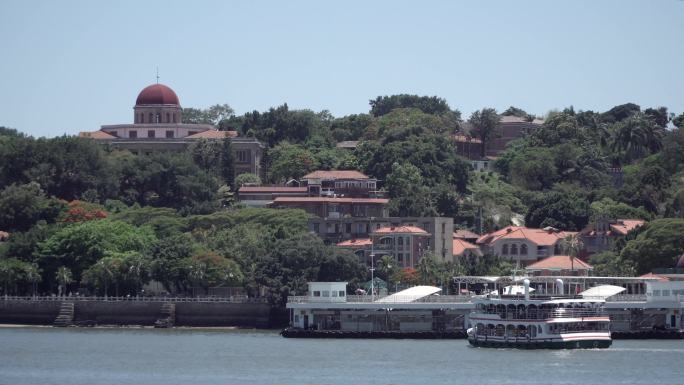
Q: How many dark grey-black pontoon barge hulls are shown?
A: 2